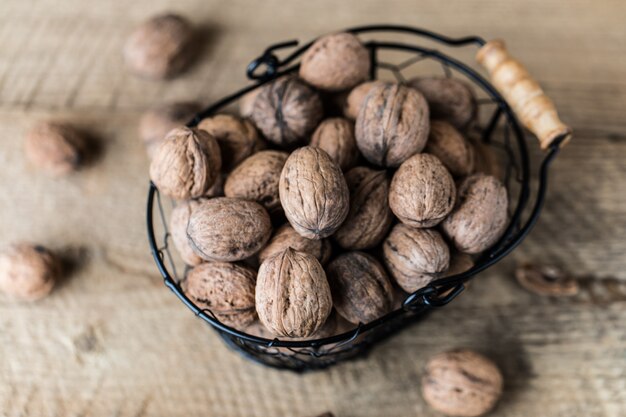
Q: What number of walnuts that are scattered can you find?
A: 5